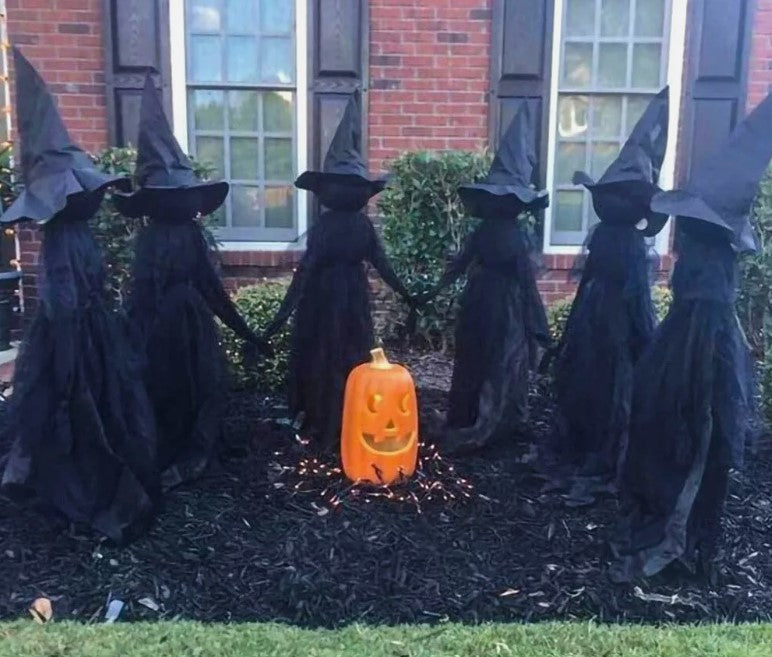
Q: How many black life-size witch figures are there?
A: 6